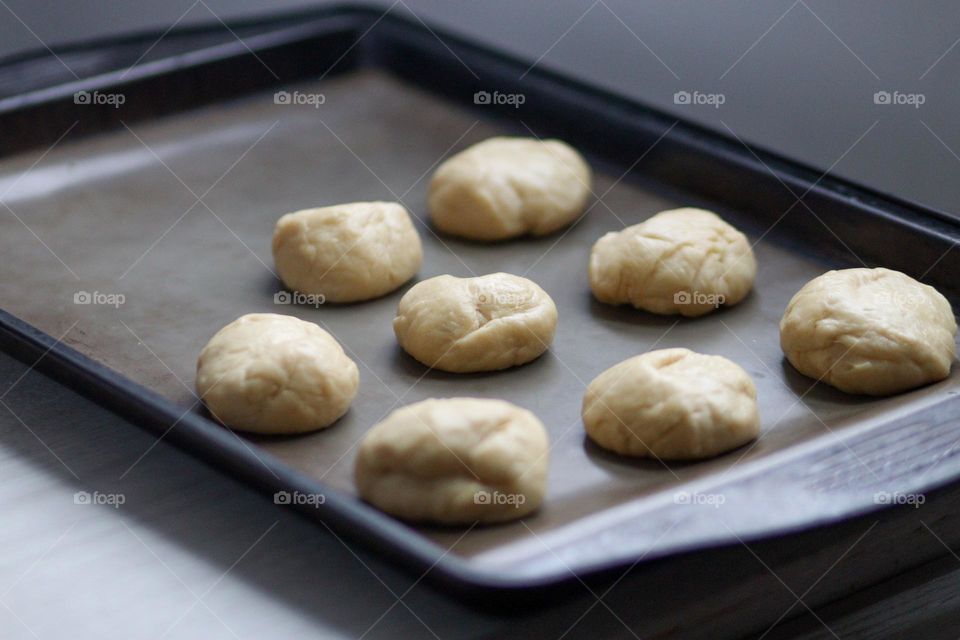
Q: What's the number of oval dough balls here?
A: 8